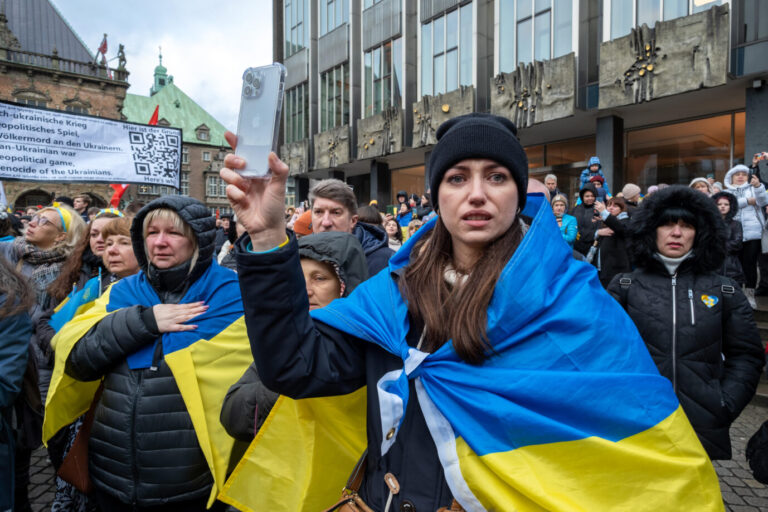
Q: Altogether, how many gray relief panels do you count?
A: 6